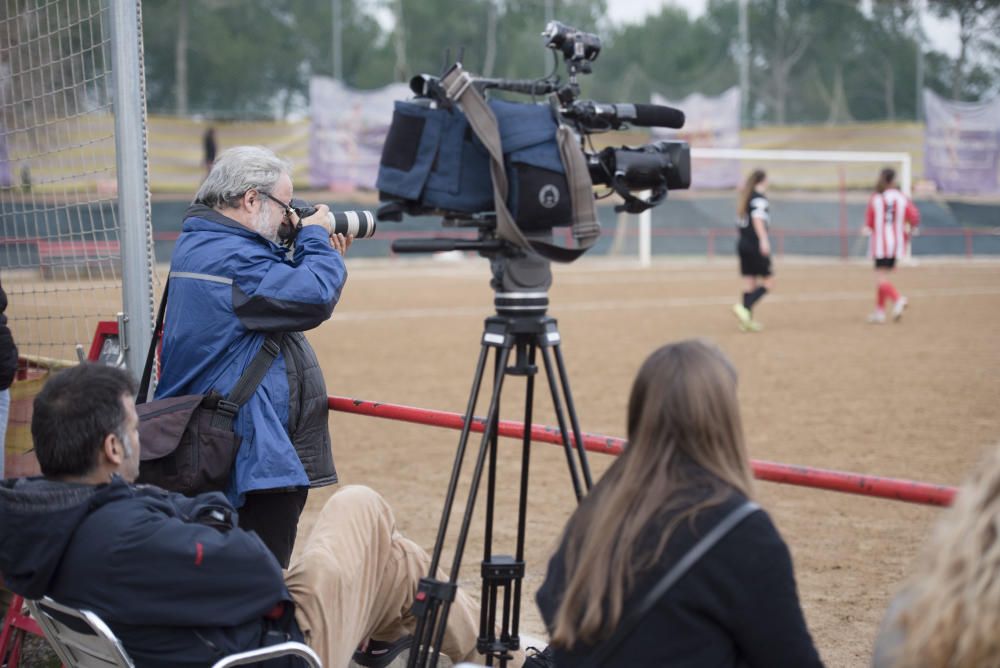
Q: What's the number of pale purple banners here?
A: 3